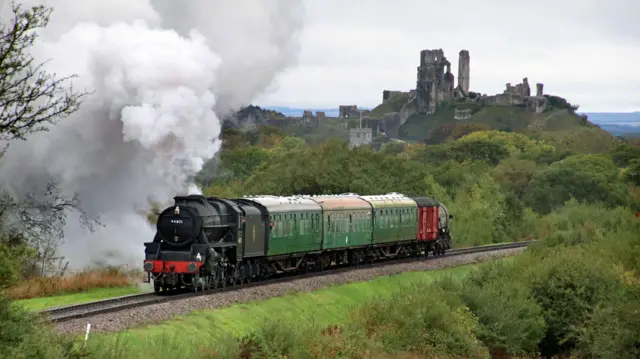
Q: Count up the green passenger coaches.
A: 3